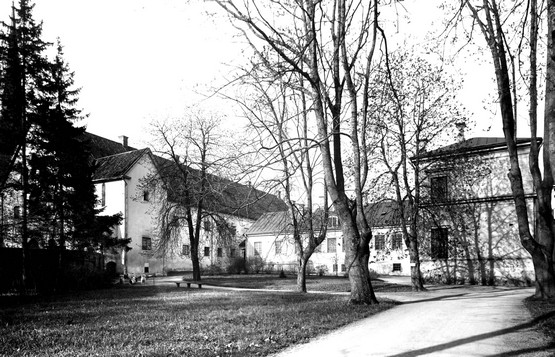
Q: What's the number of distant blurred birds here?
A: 0